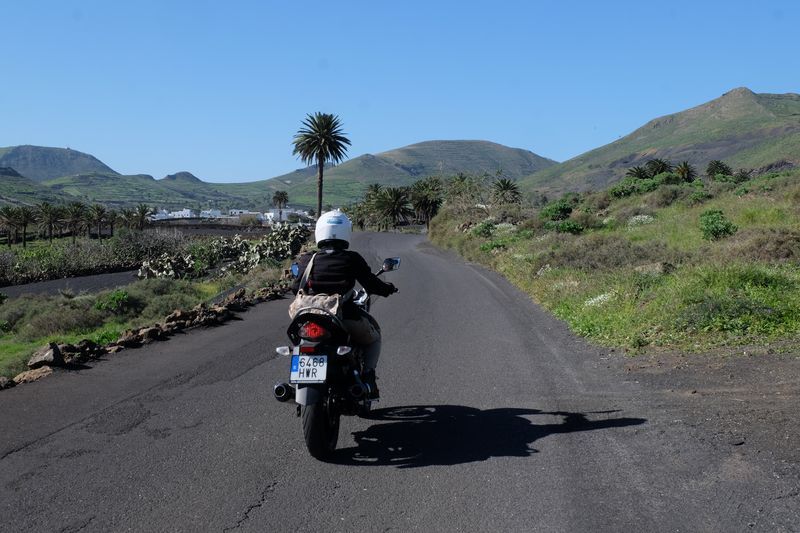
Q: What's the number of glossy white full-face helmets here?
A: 1